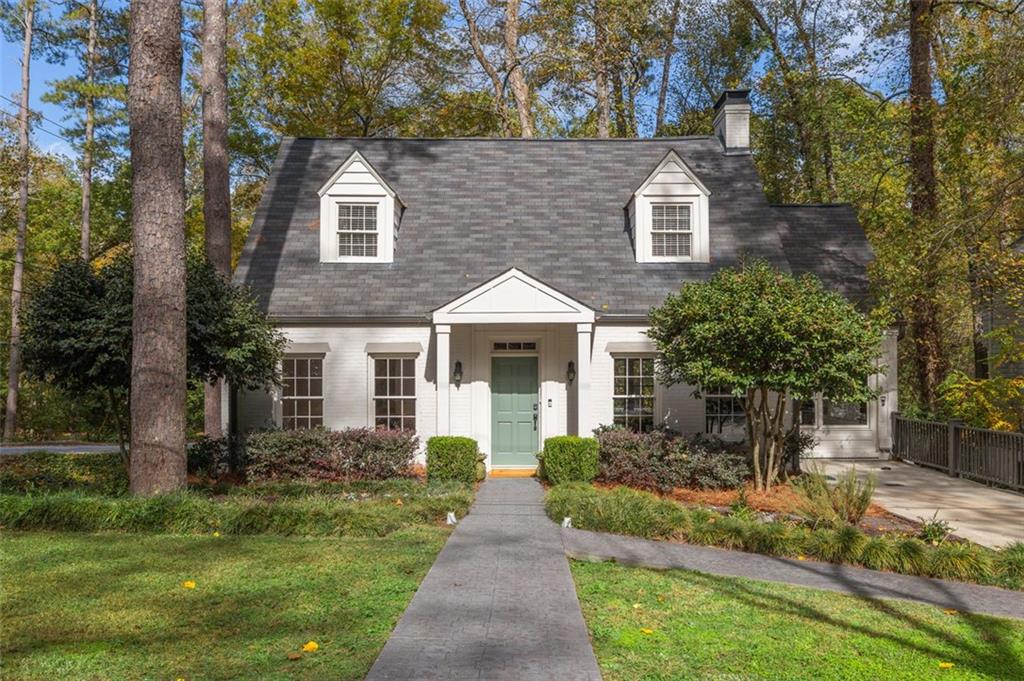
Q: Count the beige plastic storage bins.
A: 0